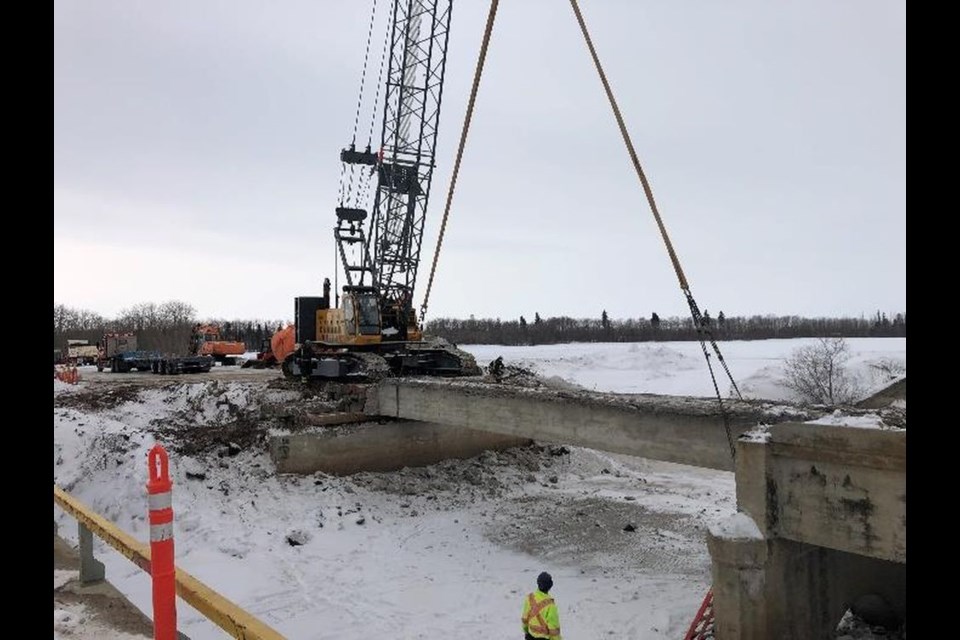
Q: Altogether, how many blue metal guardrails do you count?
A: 0